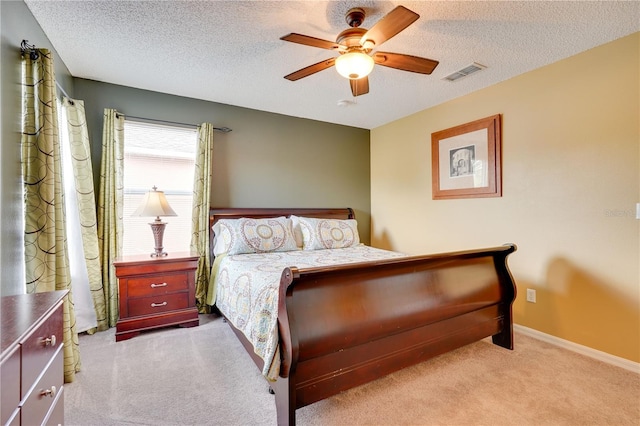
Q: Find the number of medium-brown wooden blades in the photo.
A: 5